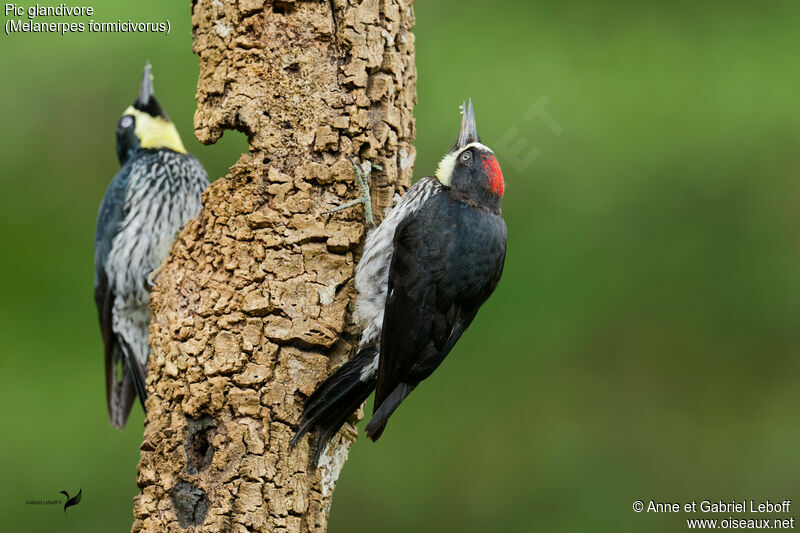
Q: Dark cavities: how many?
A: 2